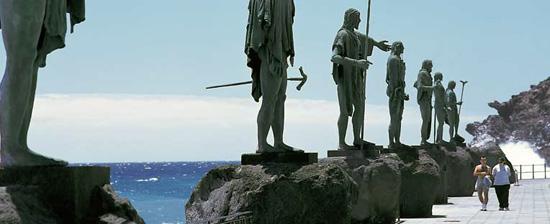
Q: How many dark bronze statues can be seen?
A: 7